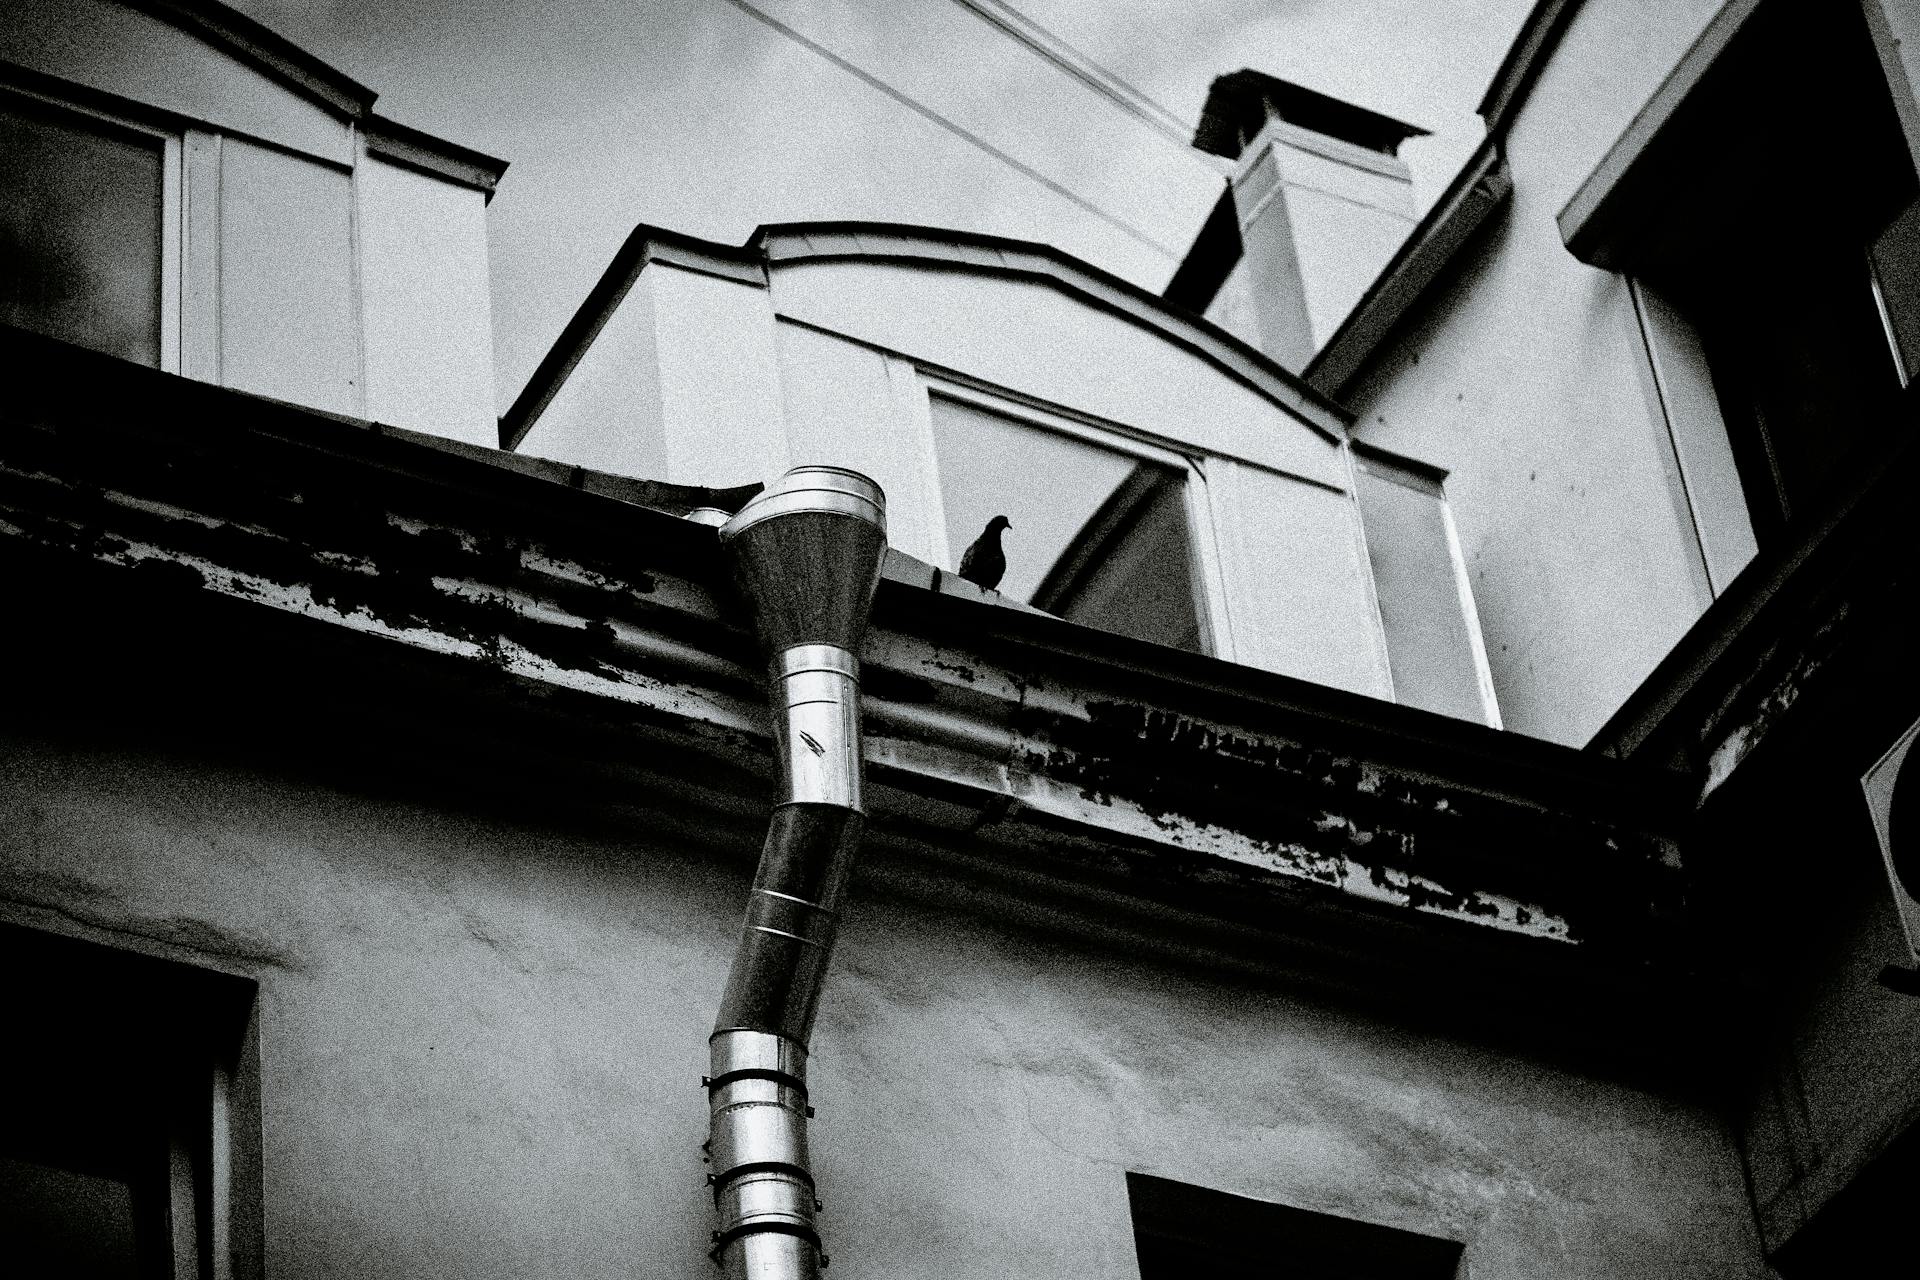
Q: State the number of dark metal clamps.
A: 3